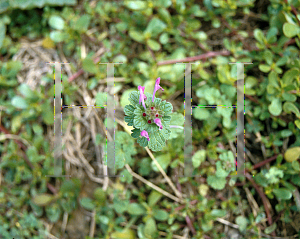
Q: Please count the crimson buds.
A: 4